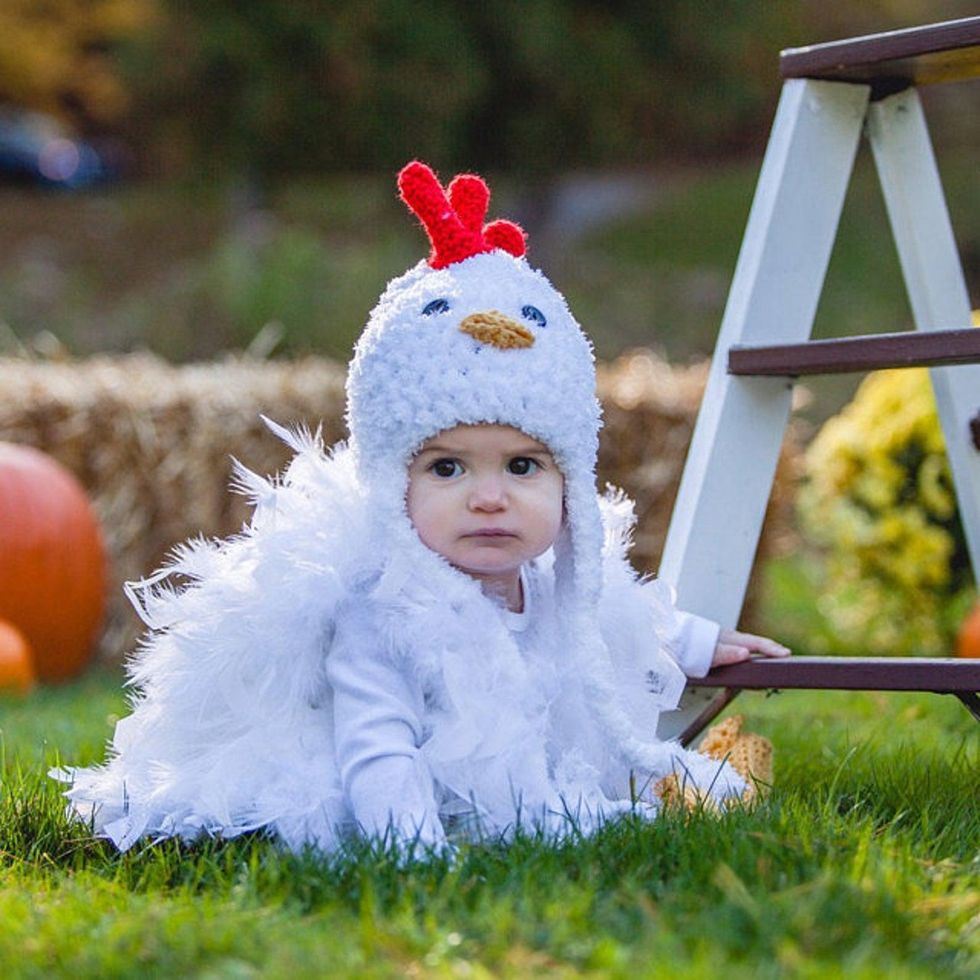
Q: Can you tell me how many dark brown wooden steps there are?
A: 3